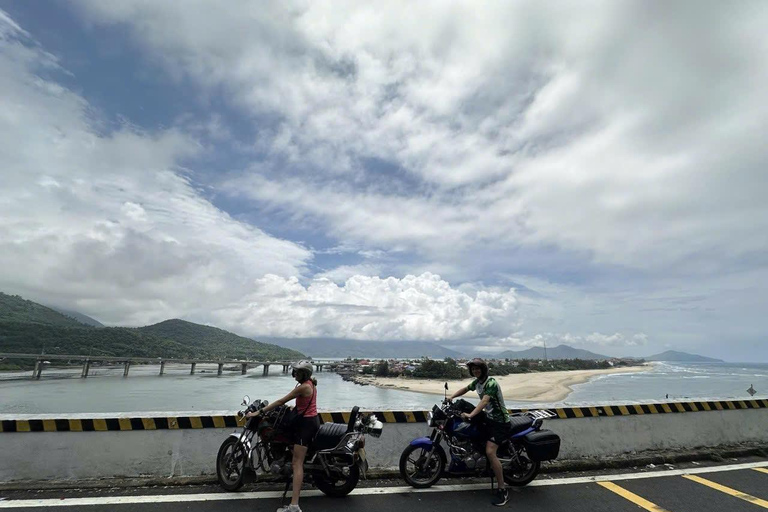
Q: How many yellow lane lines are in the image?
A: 3